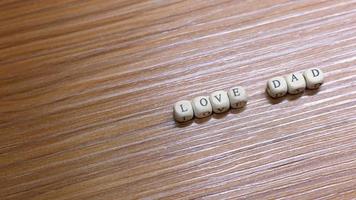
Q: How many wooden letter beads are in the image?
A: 7